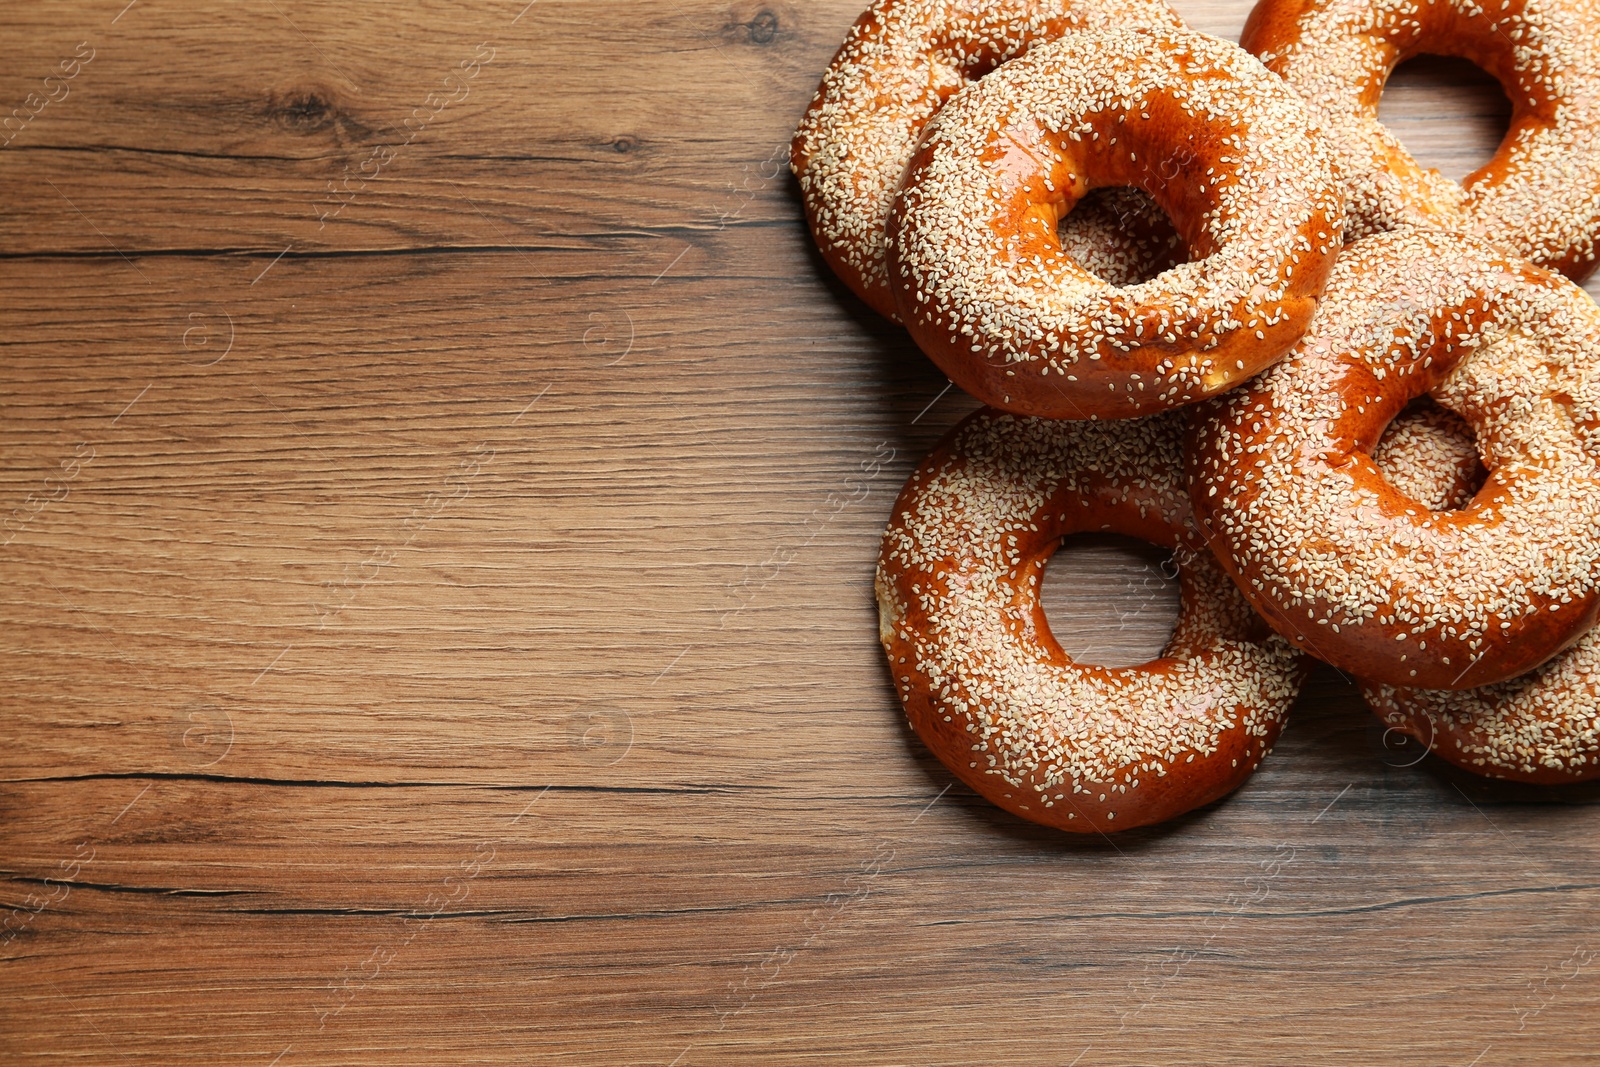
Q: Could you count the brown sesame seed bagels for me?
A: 6